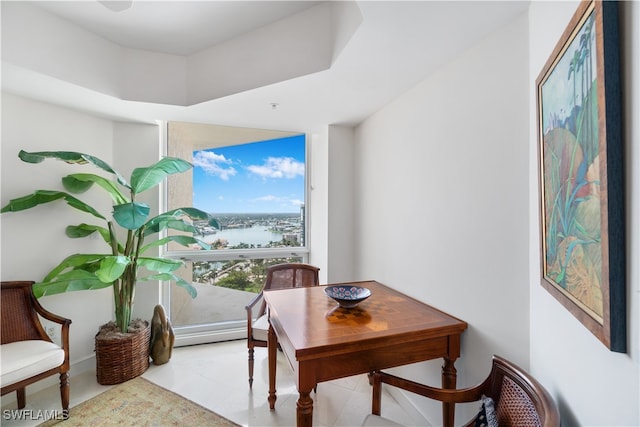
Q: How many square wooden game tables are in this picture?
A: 1